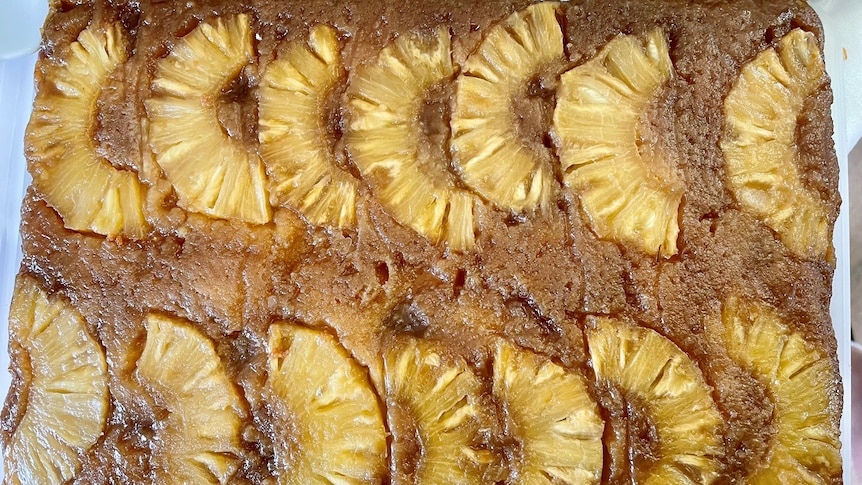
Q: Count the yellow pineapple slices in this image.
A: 14